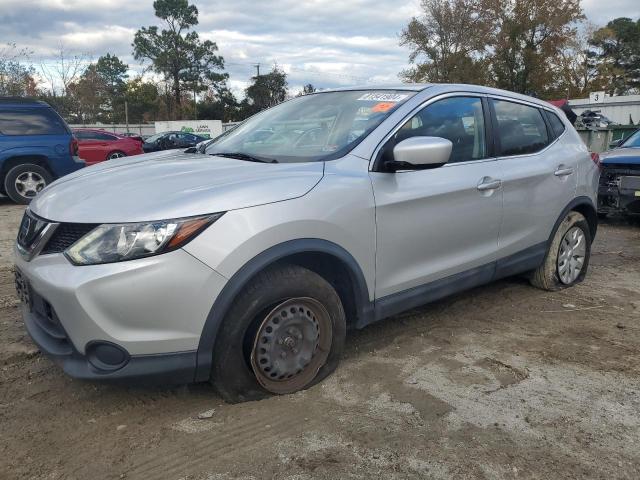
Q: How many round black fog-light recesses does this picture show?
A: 1